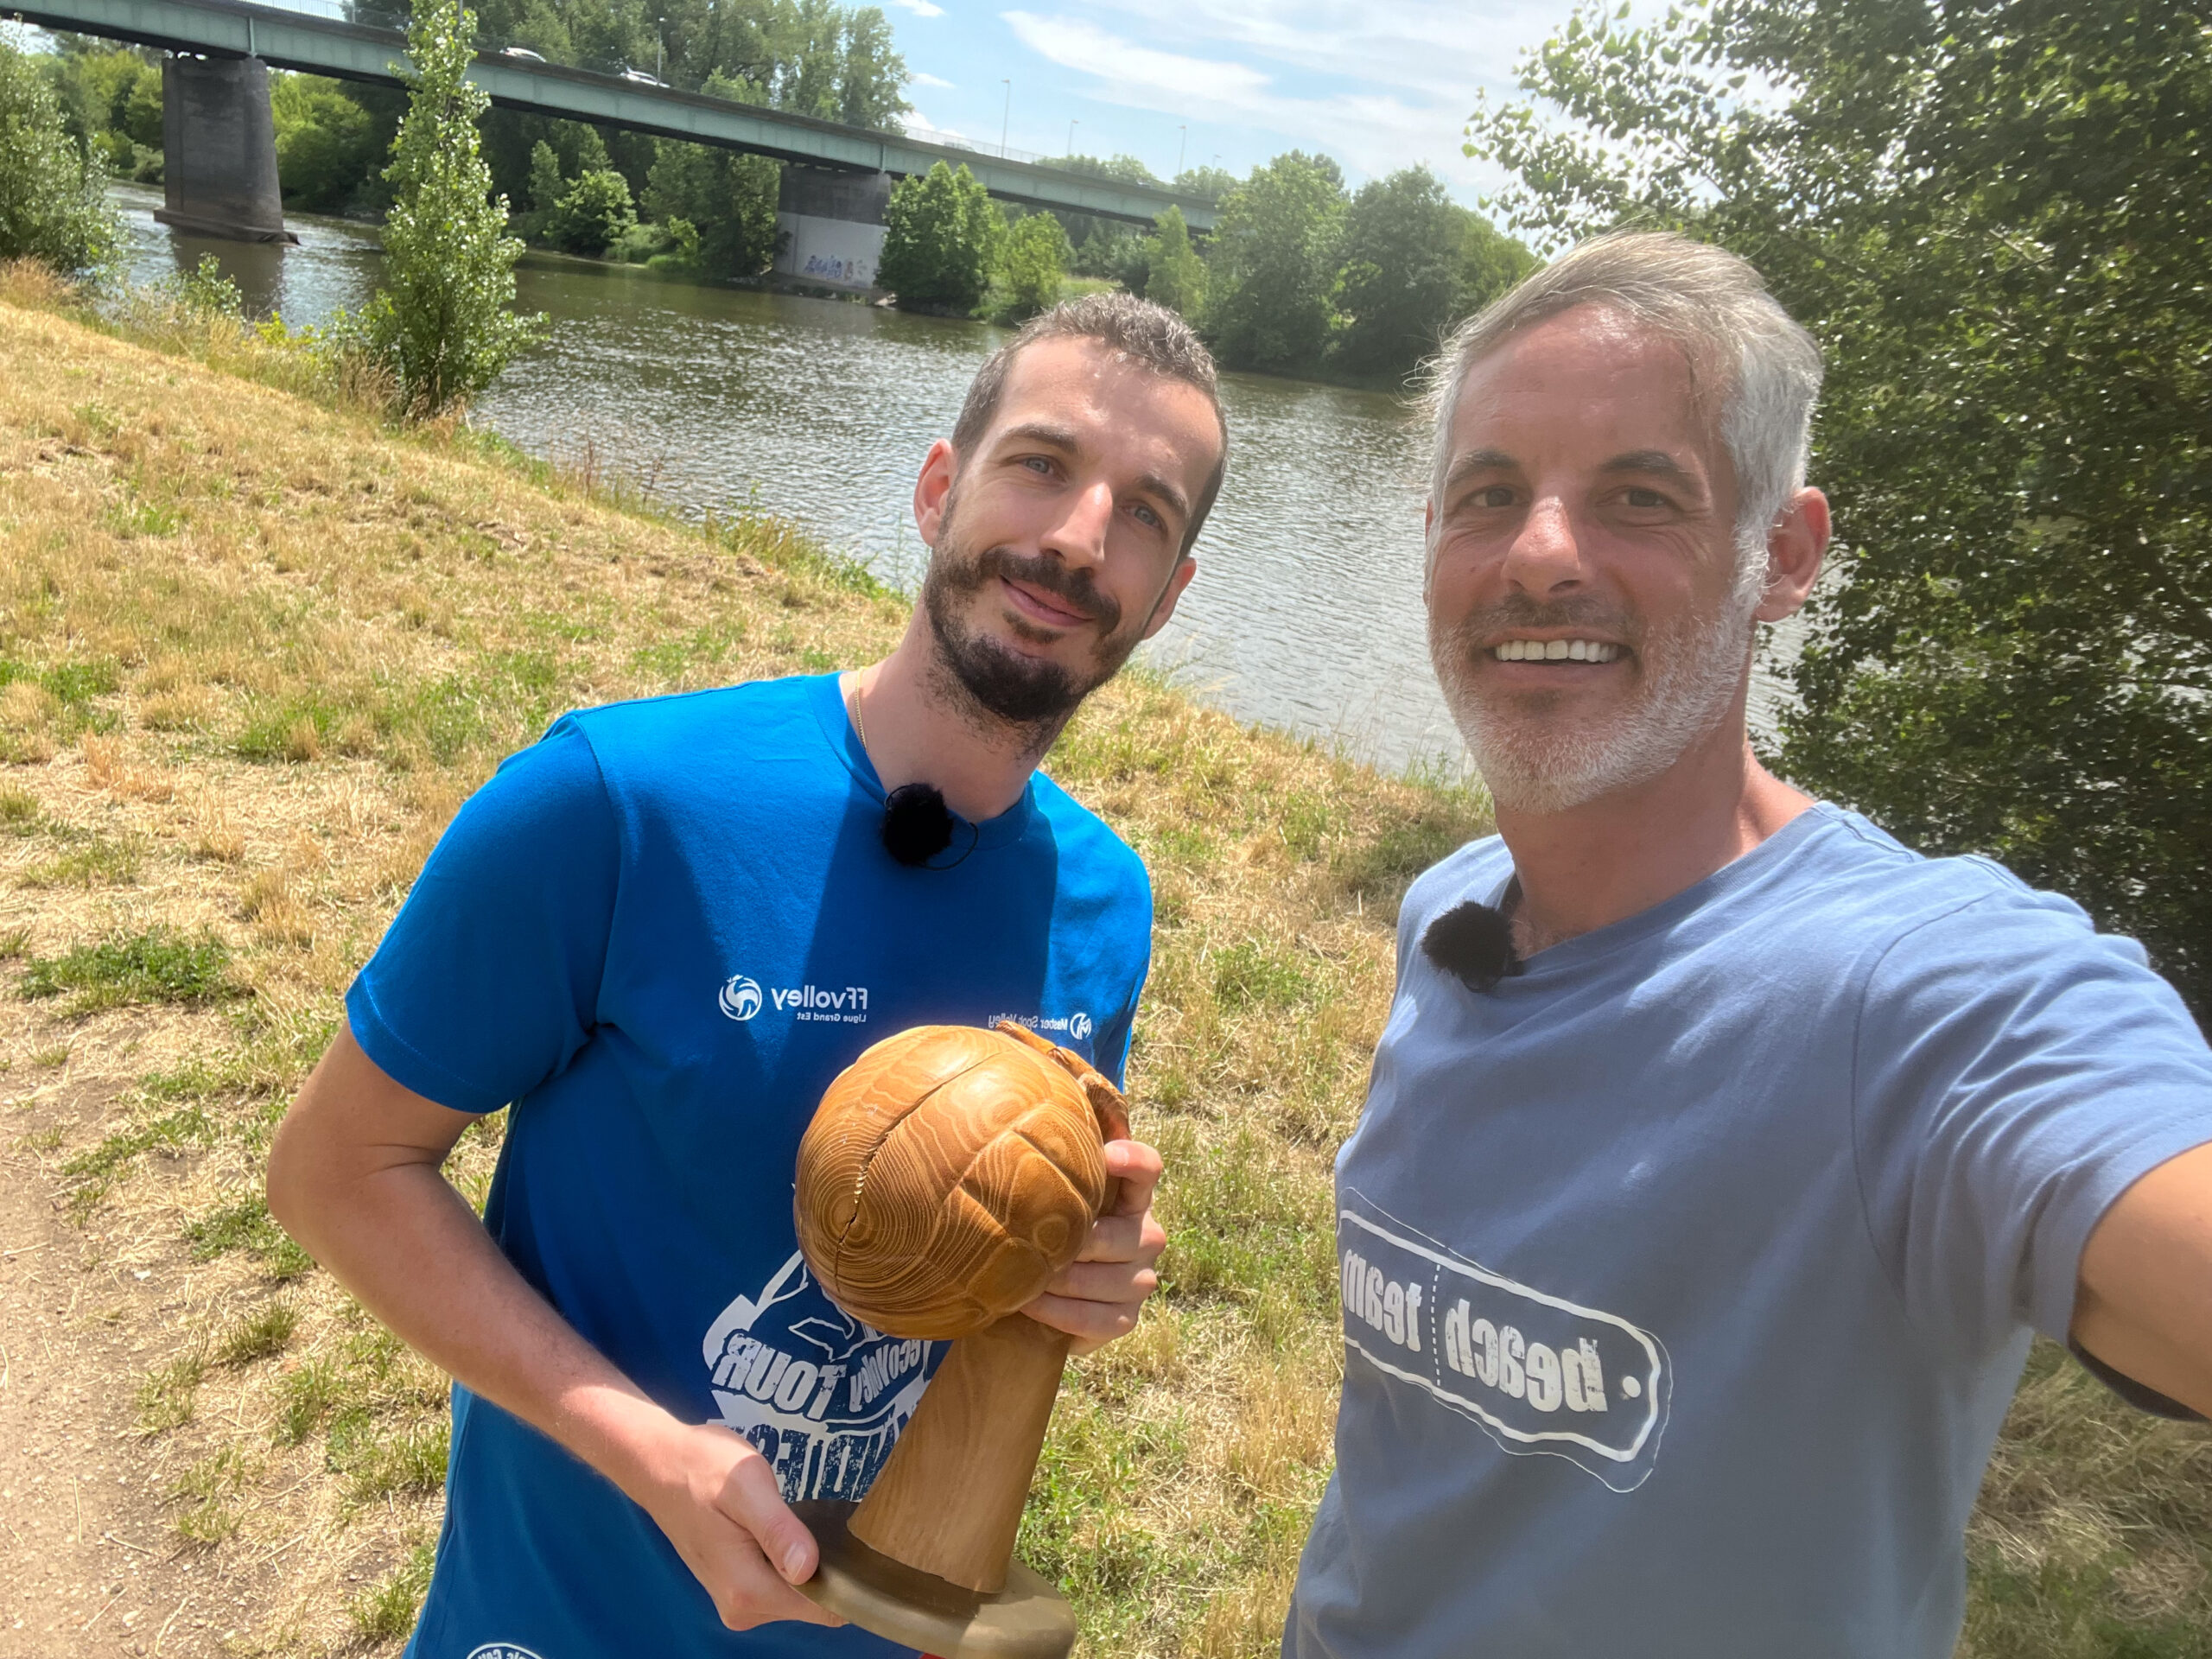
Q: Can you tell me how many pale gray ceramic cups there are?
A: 0